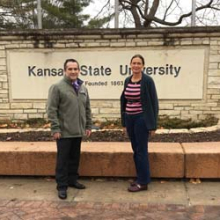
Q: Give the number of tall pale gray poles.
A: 3